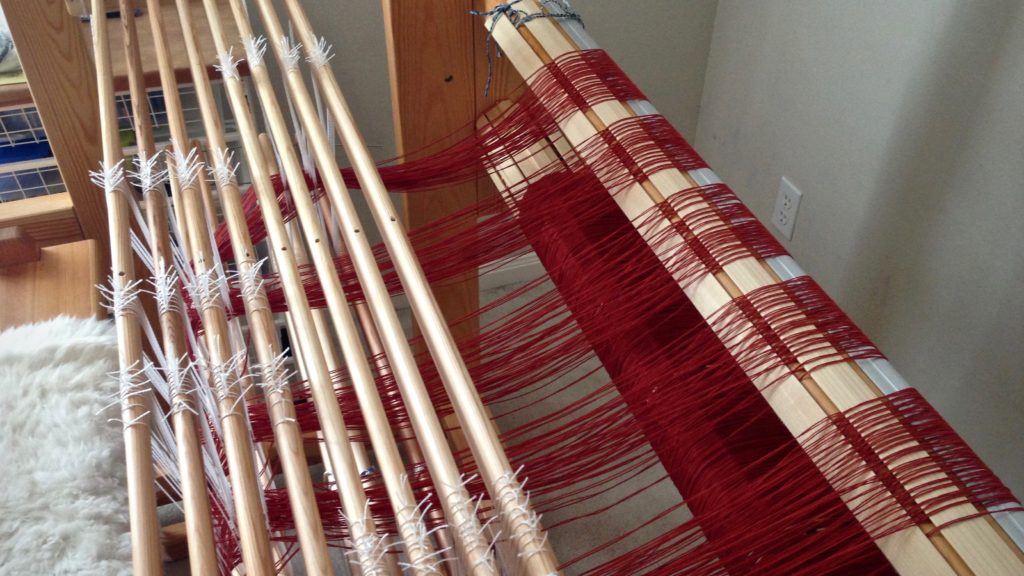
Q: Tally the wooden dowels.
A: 8